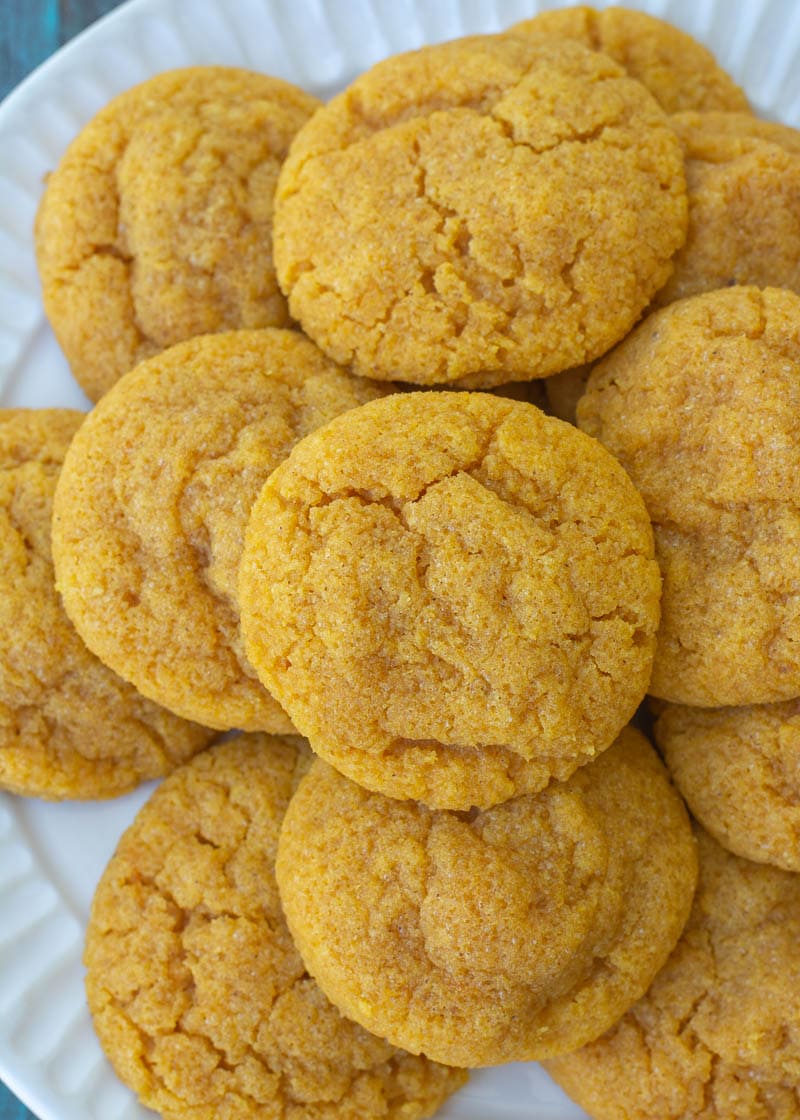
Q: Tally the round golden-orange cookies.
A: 12